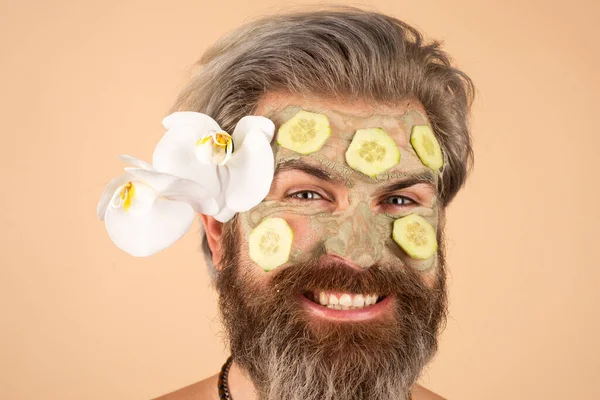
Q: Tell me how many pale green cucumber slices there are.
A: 5